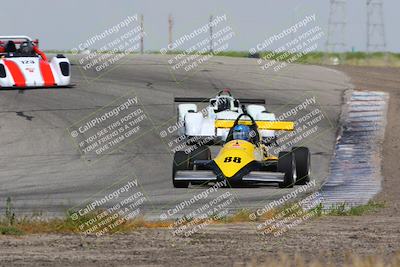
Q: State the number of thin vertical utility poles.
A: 3